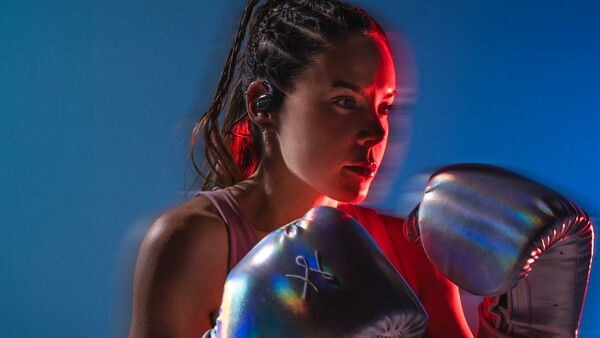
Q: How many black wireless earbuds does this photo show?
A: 1